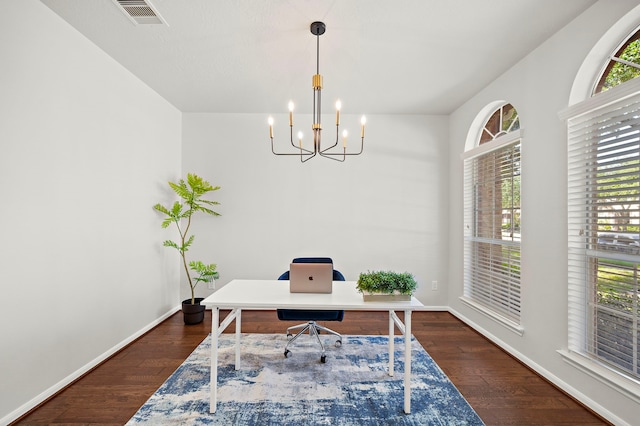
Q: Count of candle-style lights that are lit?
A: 6